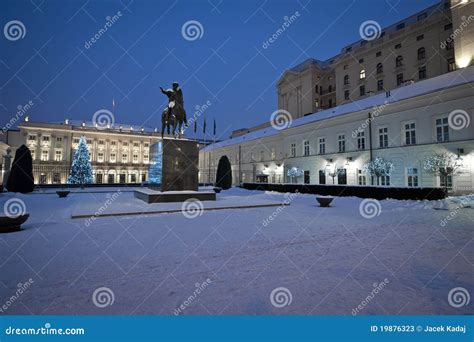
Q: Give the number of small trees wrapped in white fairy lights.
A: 4